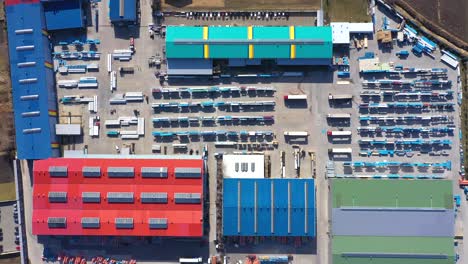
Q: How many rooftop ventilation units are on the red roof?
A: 14